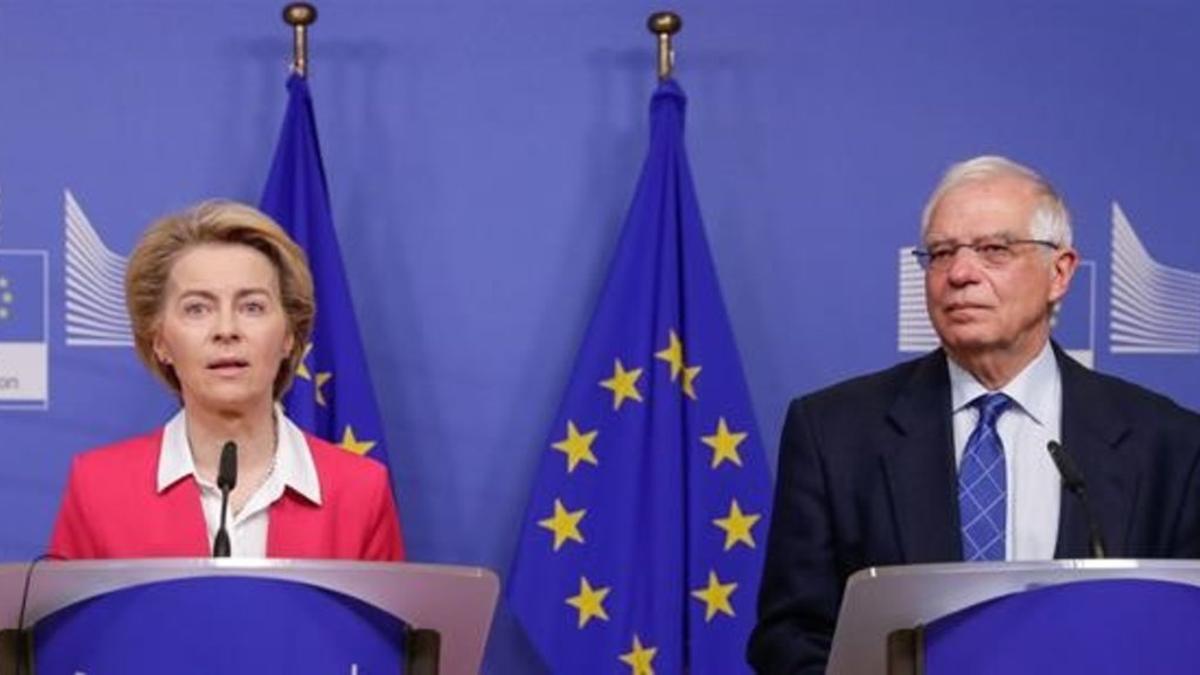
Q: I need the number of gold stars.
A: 13